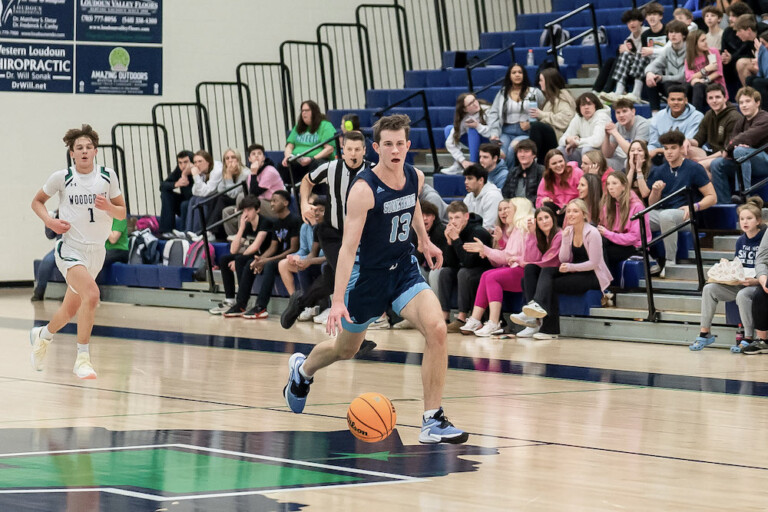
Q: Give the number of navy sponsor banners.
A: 4